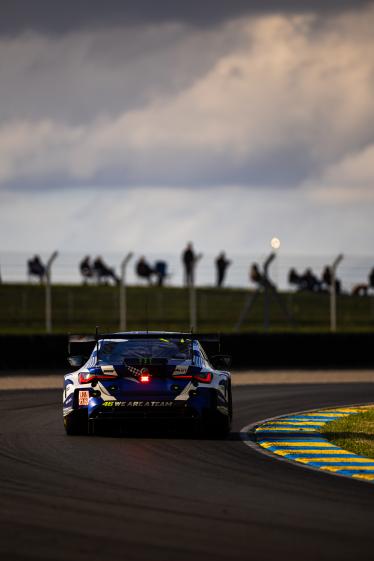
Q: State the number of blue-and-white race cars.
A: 1